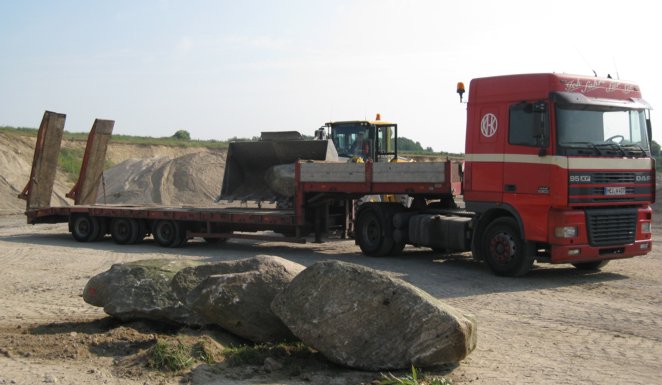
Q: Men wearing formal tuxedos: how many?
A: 0